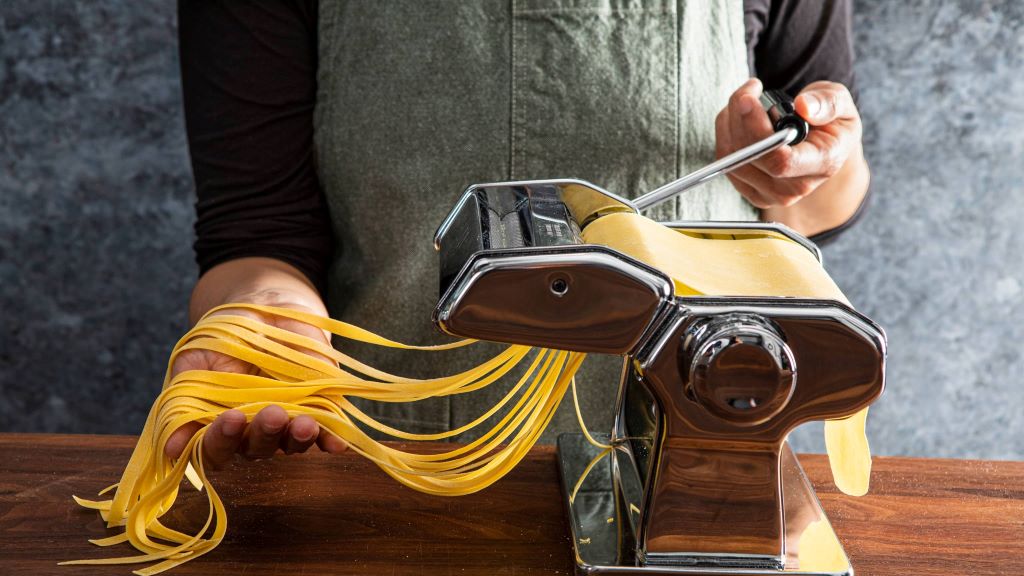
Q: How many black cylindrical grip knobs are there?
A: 1